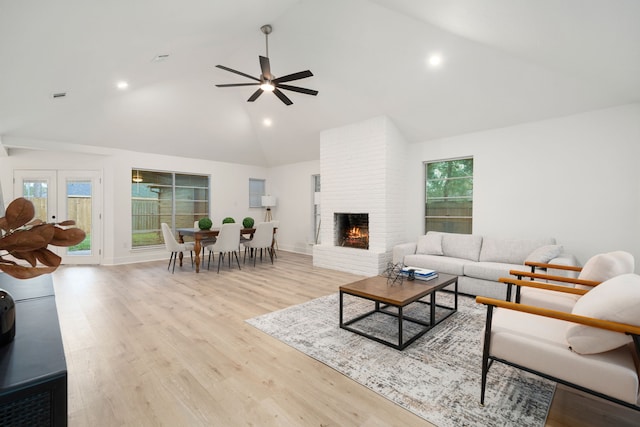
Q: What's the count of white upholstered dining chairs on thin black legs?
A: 6